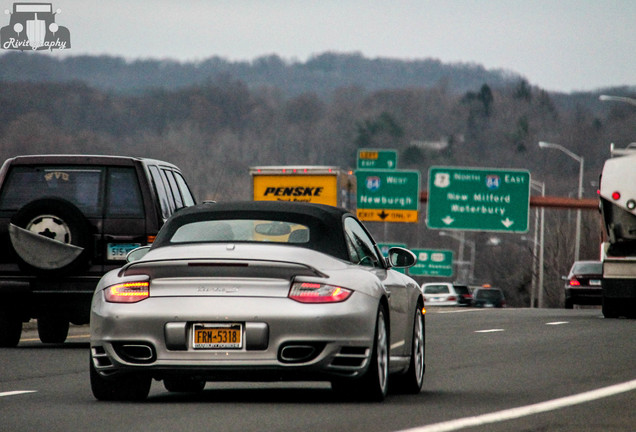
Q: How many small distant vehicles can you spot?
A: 4